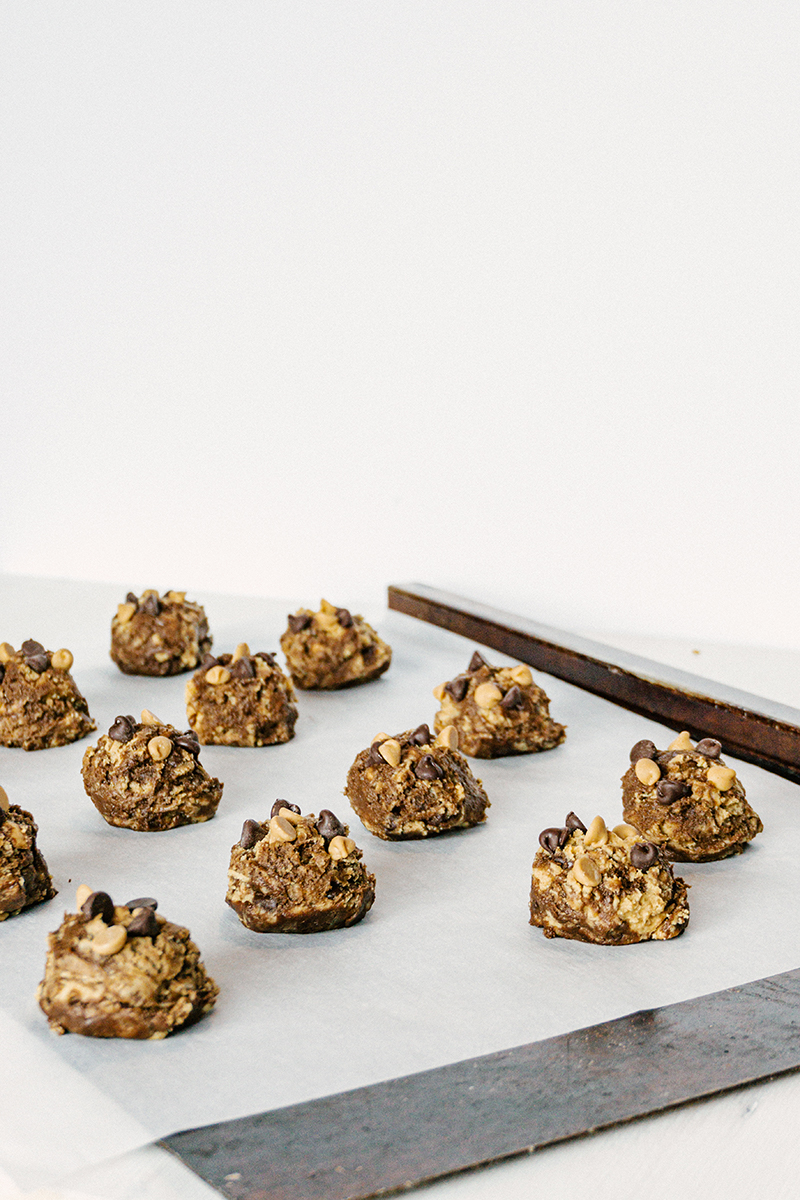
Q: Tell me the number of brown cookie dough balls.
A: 12